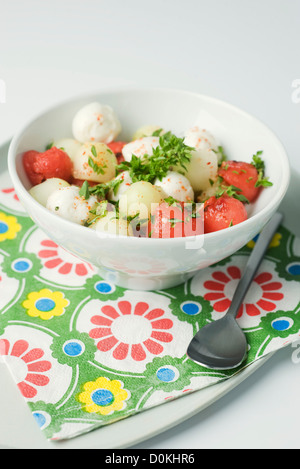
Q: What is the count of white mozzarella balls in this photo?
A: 6